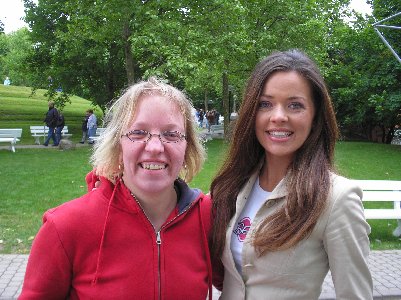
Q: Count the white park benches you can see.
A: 4